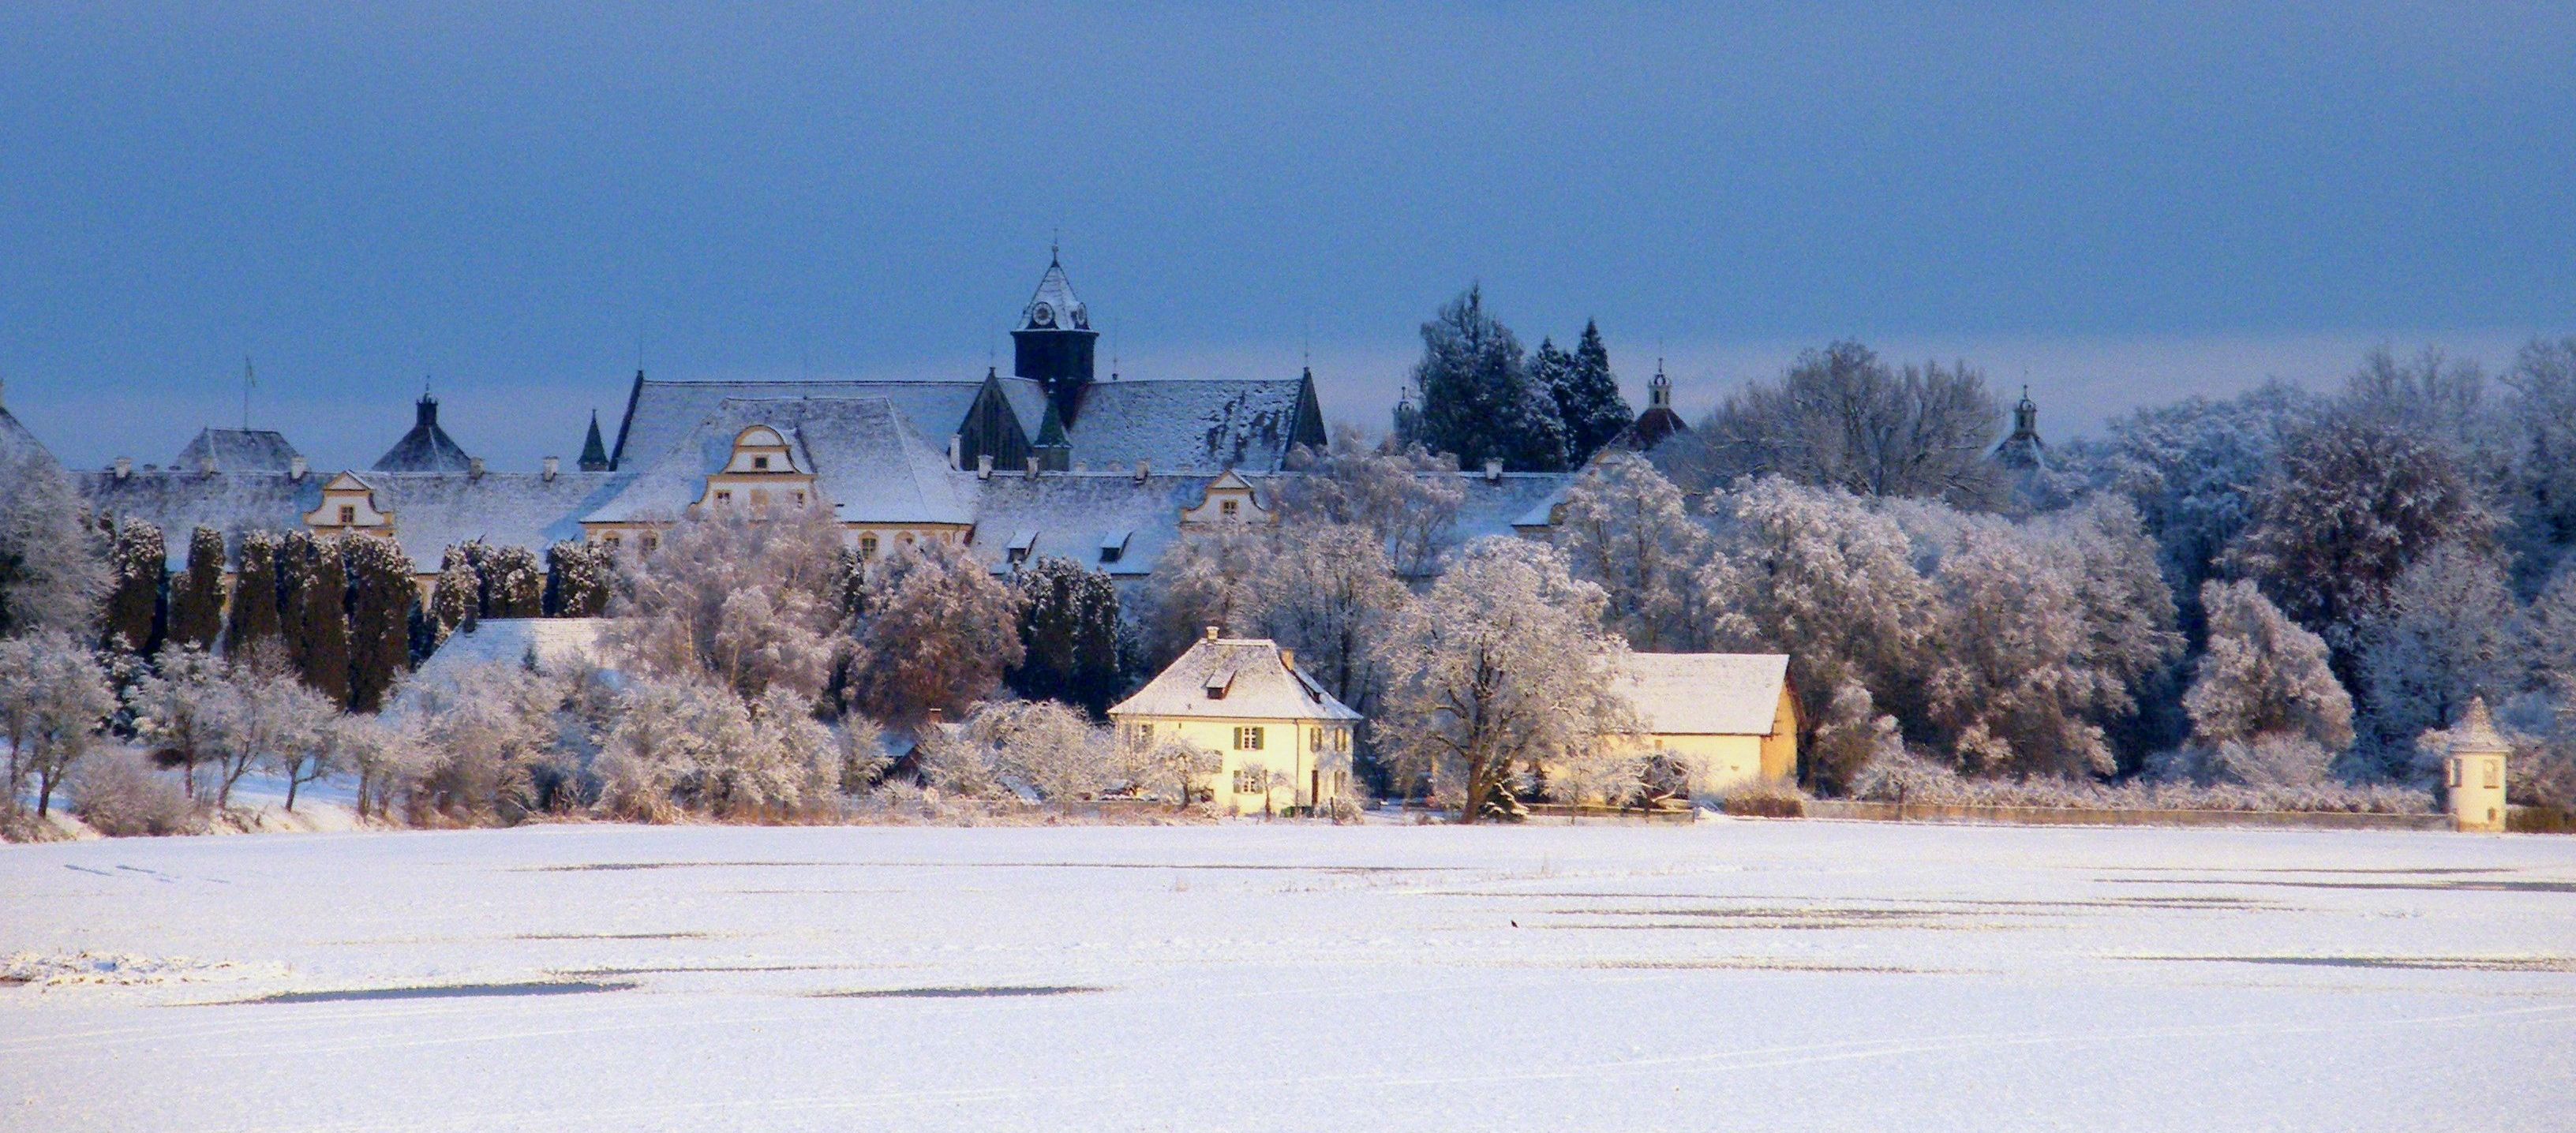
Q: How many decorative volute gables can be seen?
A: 3